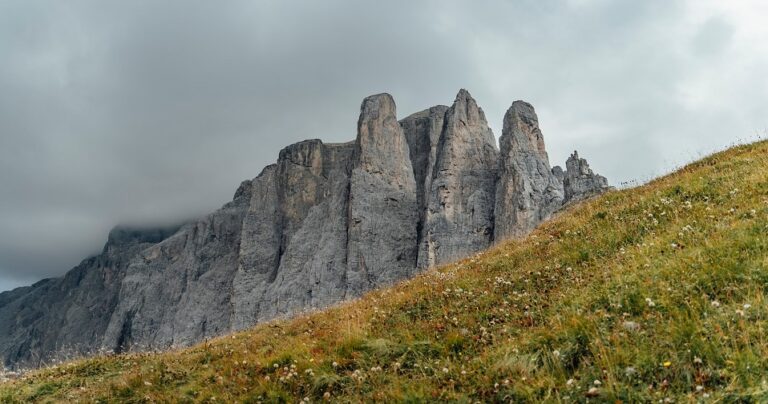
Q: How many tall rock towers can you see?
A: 3